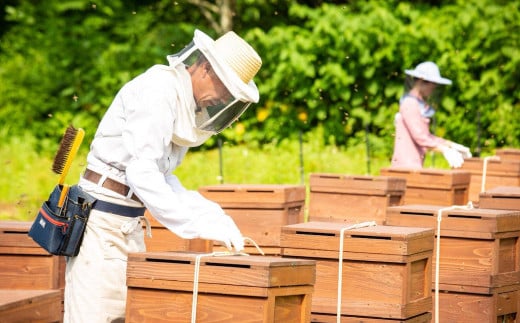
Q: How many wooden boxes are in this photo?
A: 12